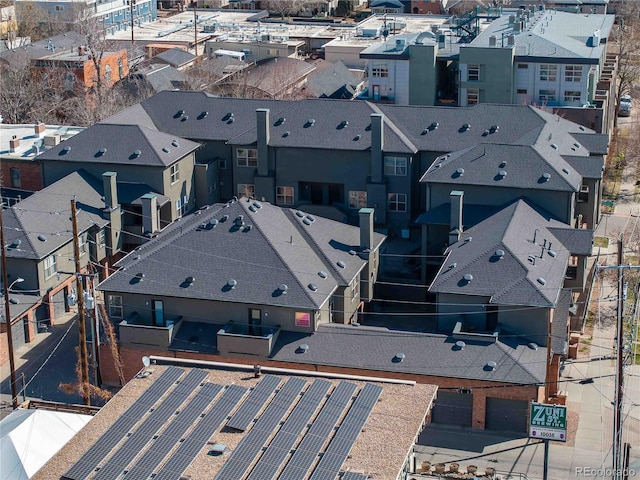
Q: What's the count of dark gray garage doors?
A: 2